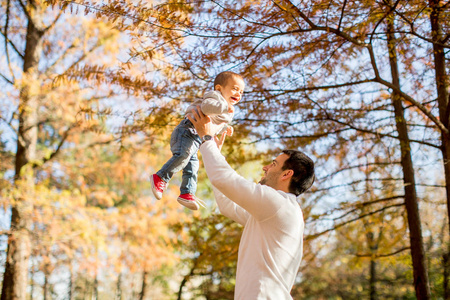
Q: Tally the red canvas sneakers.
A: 2